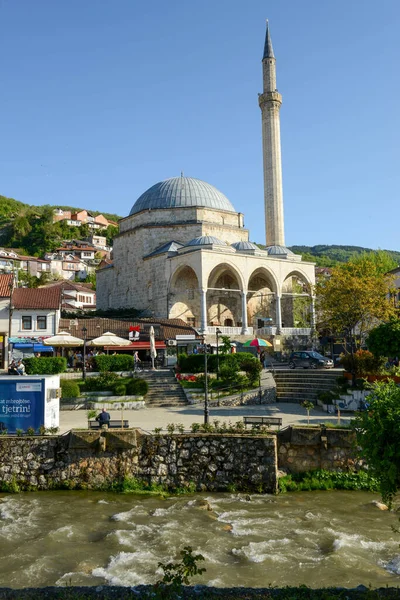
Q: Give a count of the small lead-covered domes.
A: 3